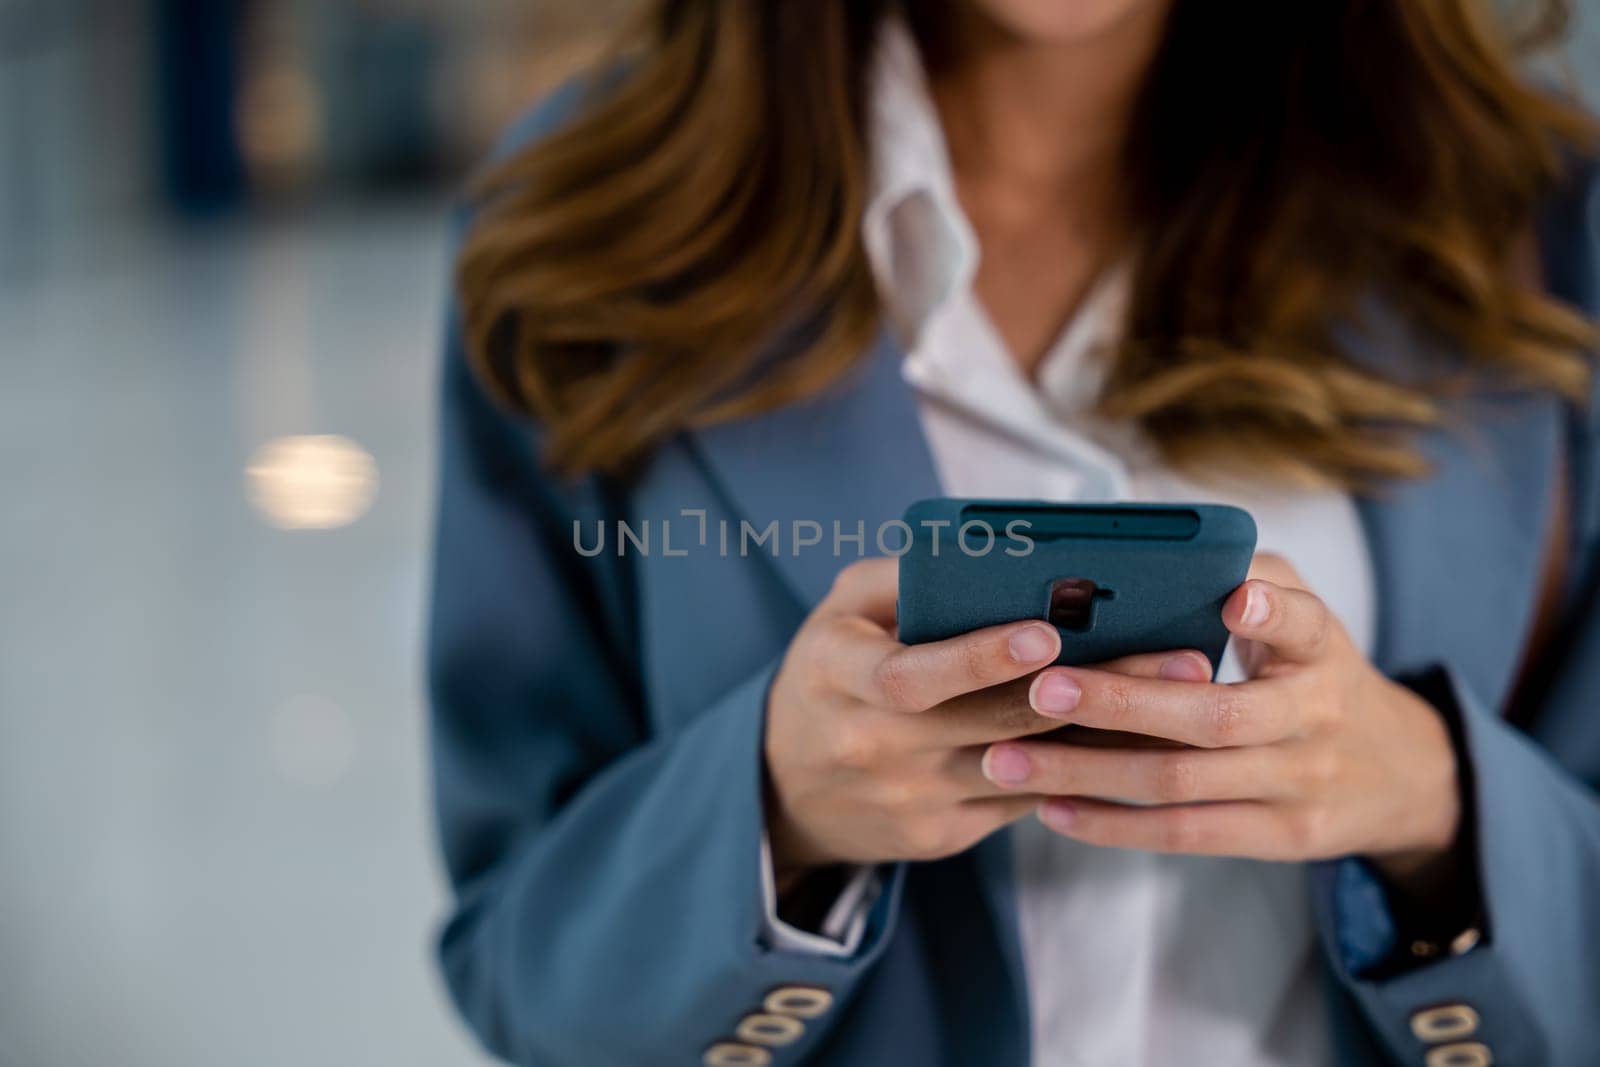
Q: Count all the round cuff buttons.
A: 5